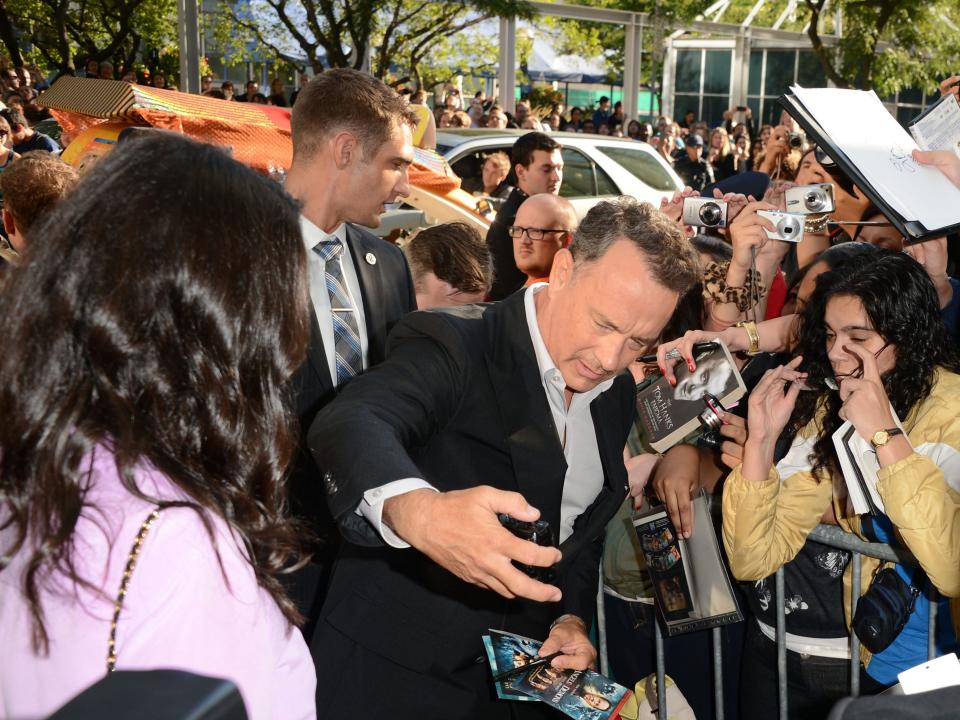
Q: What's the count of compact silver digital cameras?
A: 3